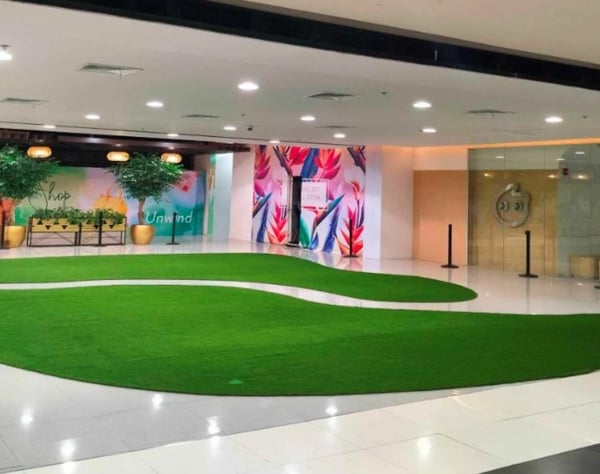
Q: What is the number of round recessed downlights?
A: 13